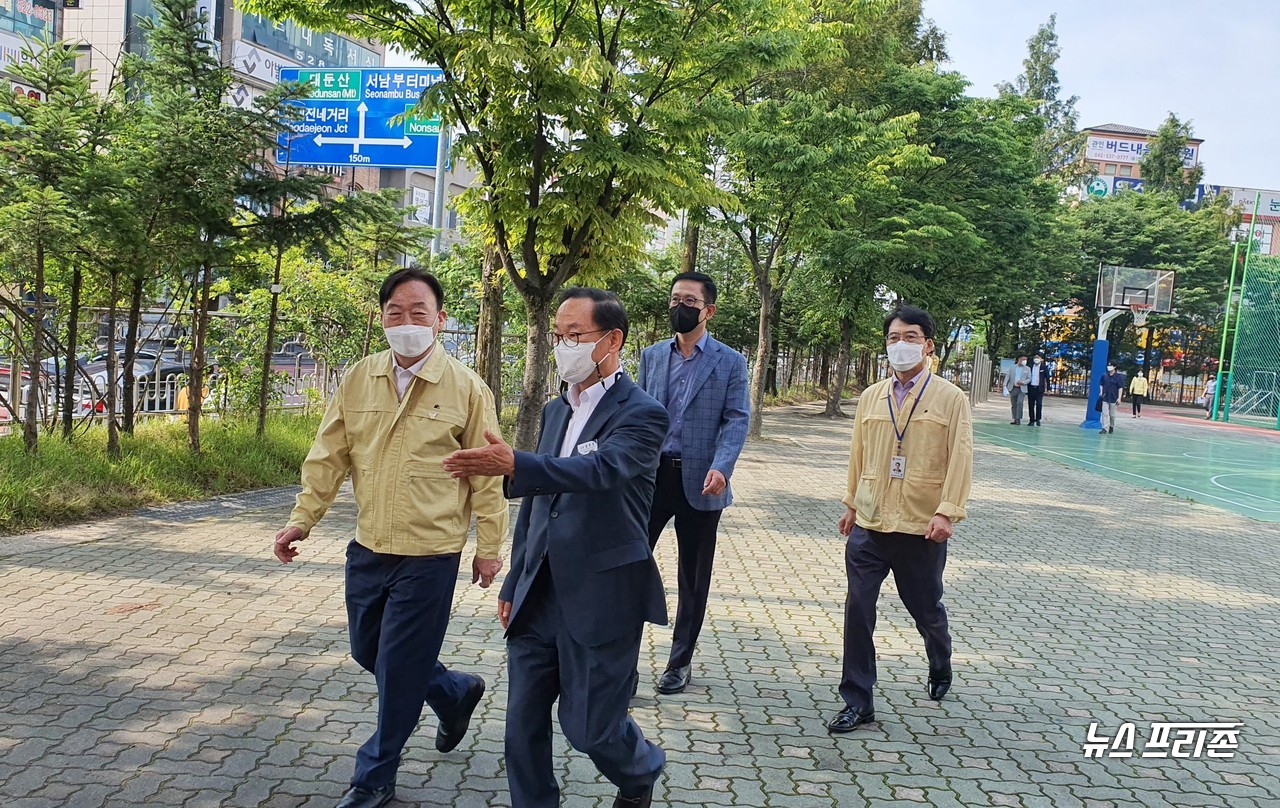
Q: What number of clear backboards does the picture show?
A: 1